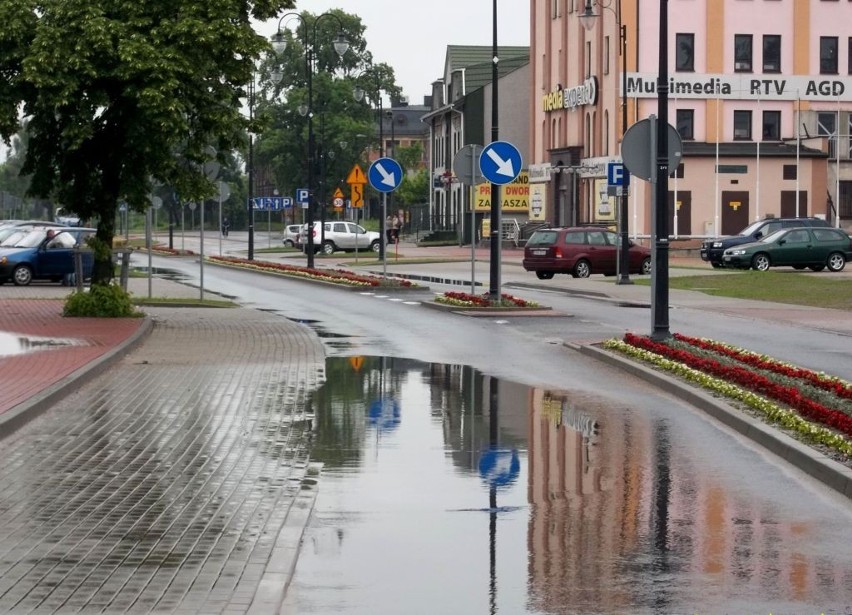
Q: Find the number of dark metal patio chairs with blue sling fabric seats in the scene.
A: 0